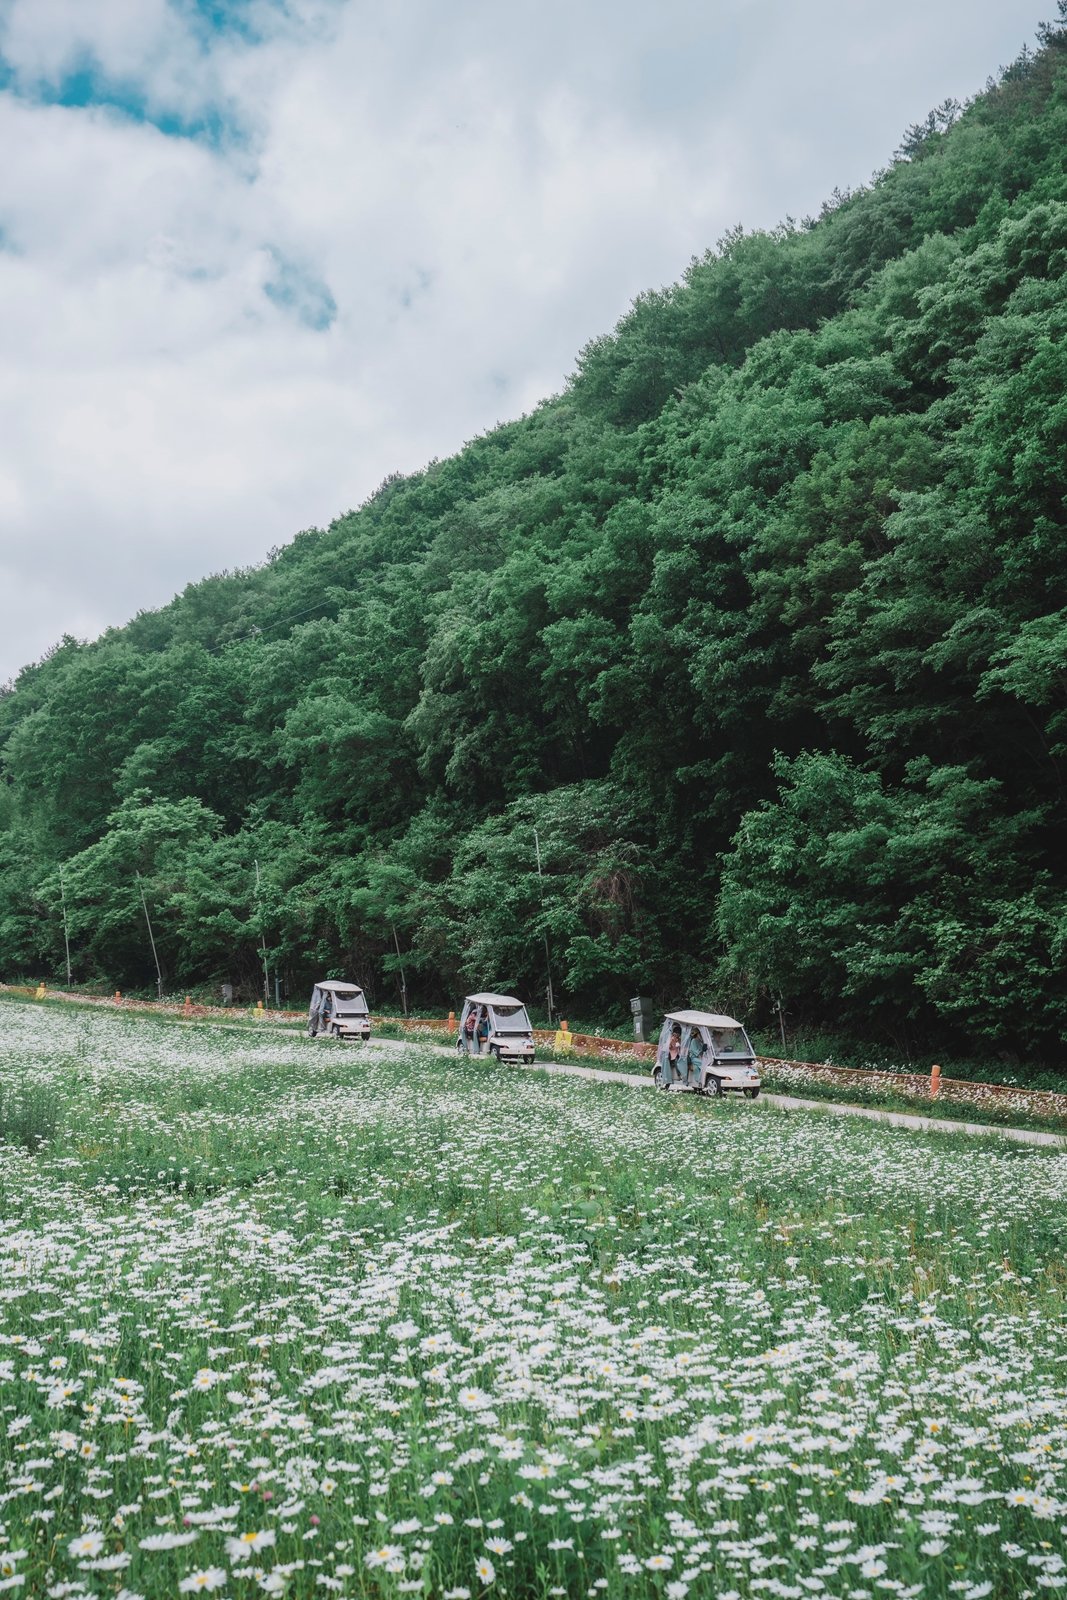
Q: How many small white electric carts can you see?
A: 3